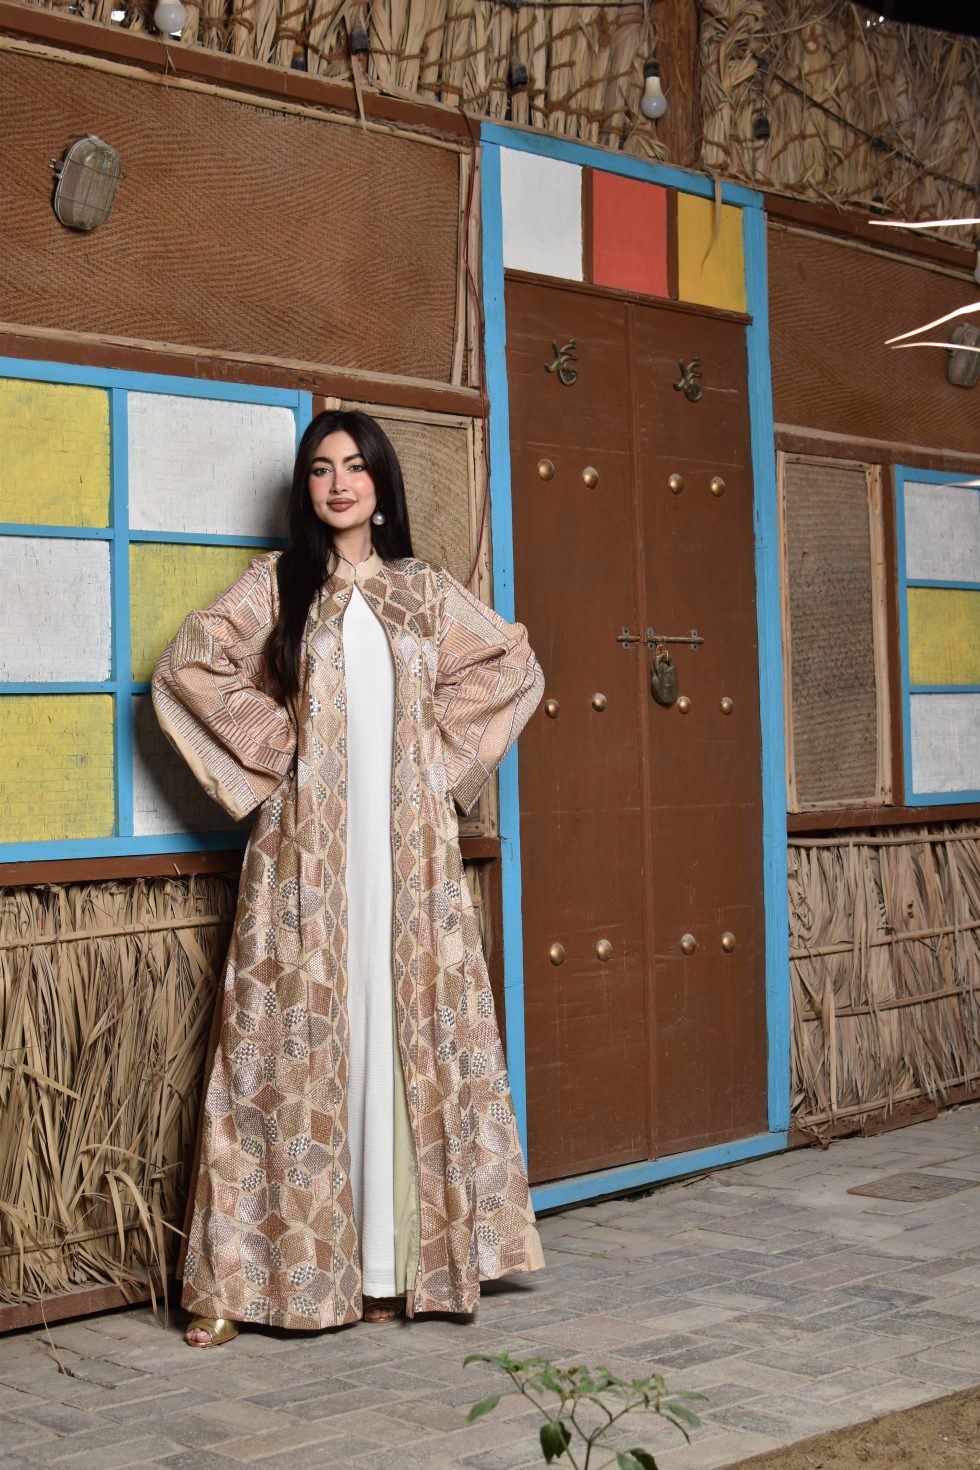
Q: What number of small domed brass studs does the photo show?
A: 12